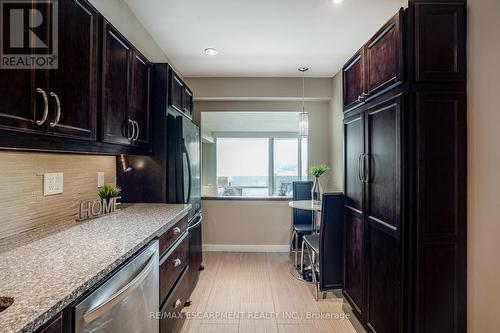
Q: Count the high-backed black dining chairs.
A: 2